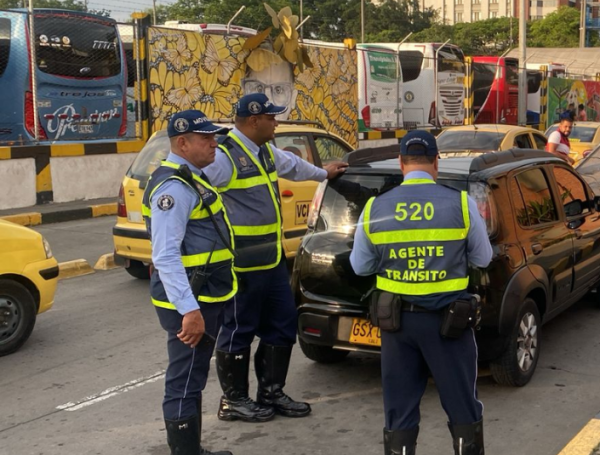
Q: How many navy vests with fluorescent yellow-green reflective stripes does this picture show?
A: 3